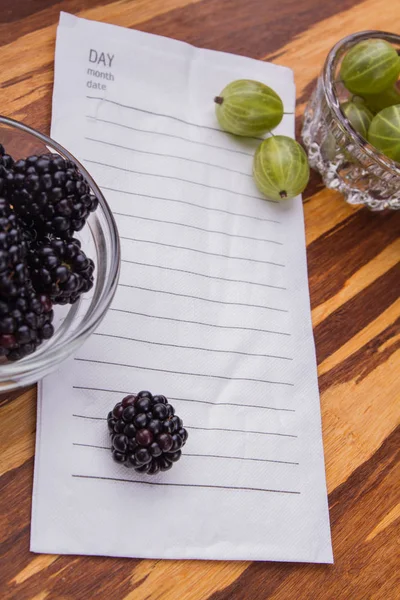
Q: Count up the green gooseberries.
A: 6